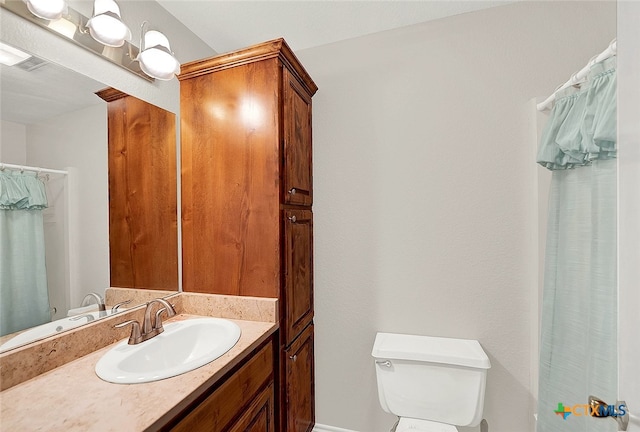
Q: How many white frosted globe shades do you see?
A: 3